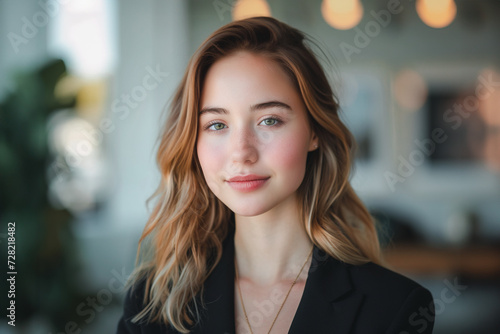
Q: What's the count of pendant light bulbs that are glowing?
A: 3